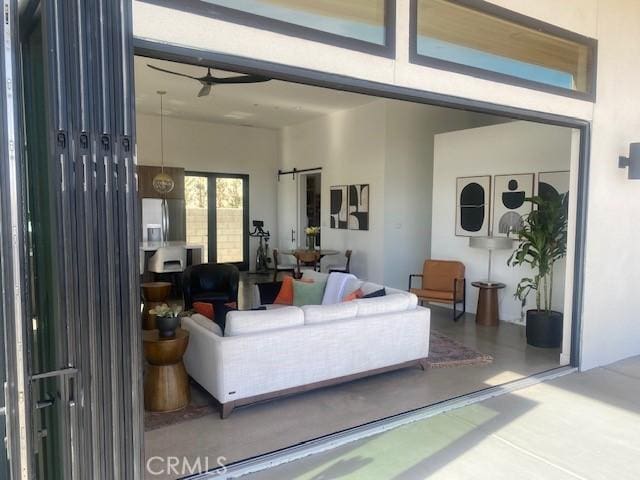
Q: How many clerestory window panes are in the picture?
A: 2